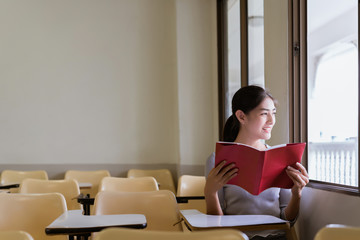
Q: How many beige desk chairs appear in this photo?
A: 11